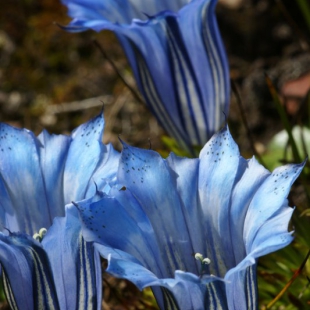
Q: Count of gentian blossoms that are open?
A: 3